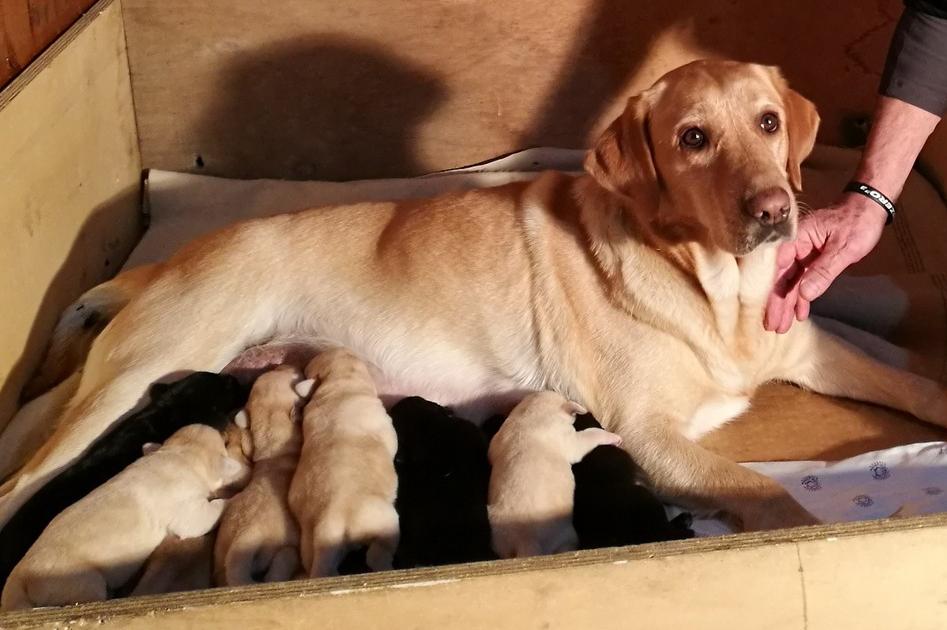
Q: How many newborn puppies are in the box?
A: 8